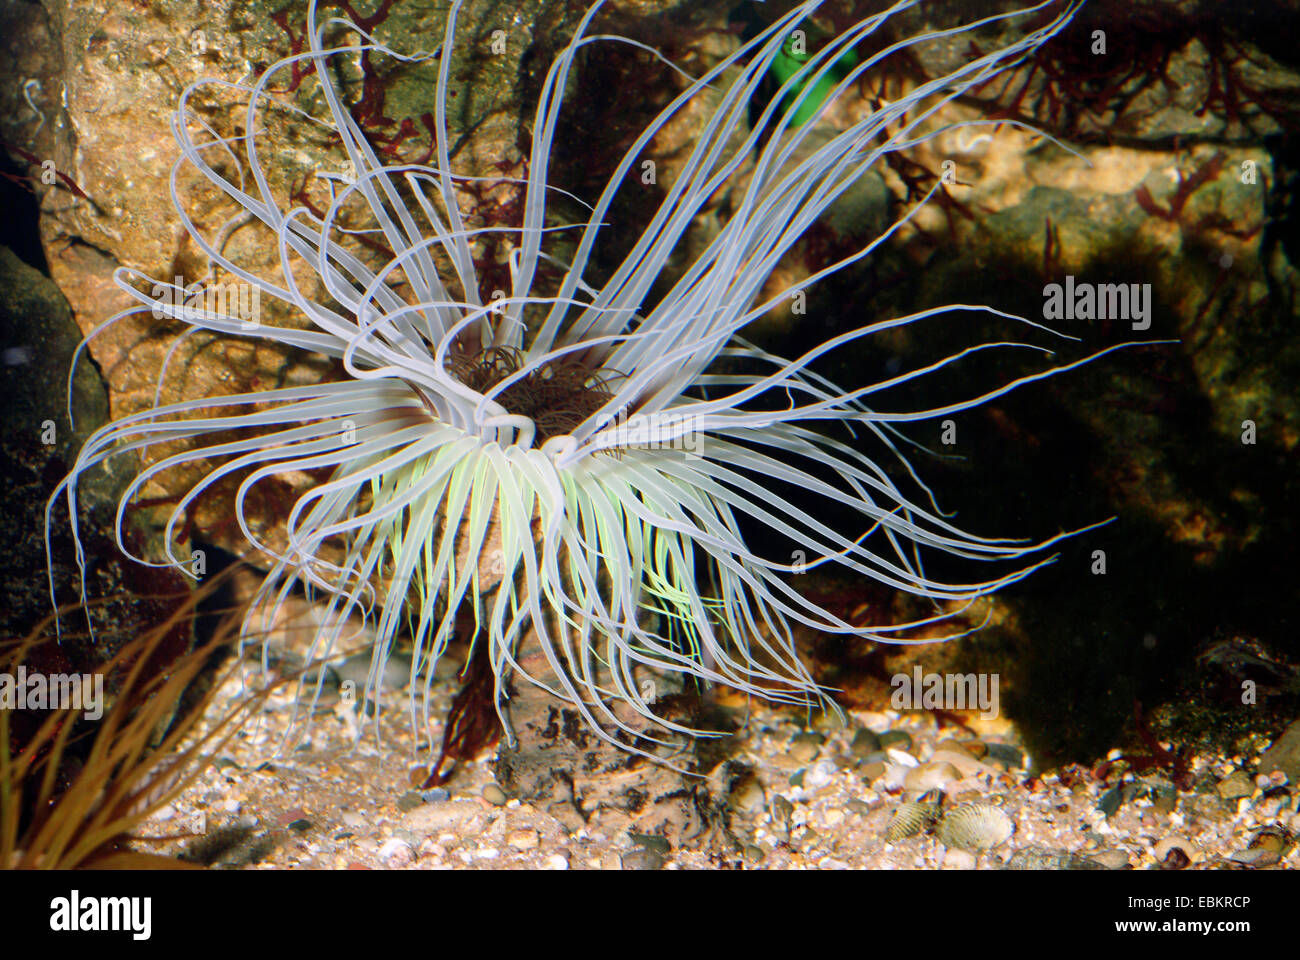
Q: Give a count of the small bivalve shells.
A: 2